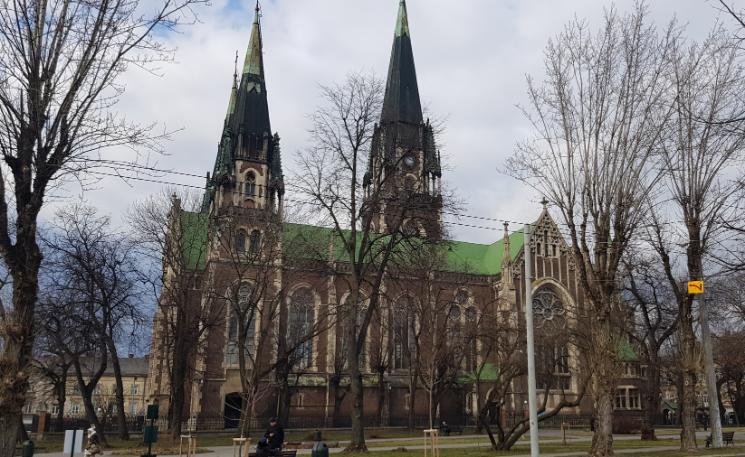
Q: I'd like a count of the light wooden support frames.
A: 3